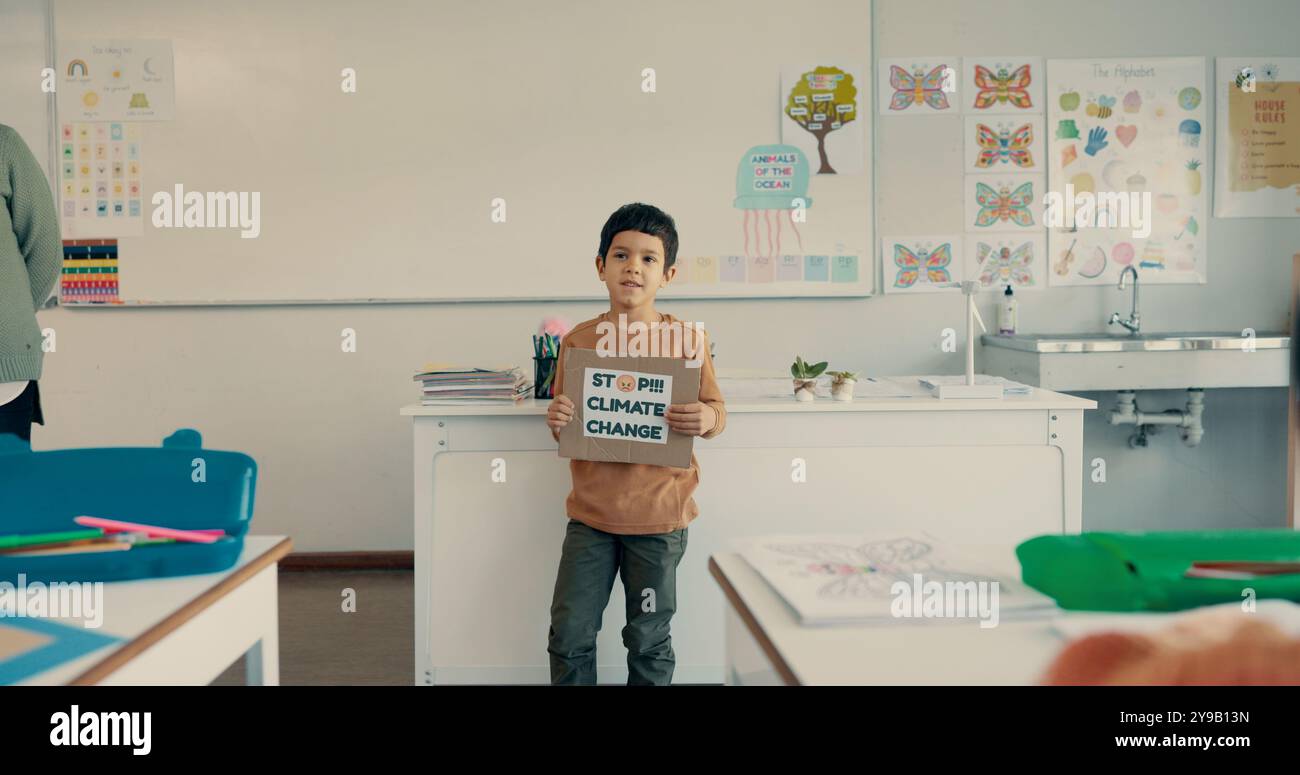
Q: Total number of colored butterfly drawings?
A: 6